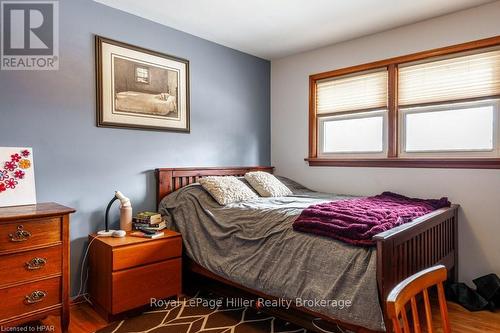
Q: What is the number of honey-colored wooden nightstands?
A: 1